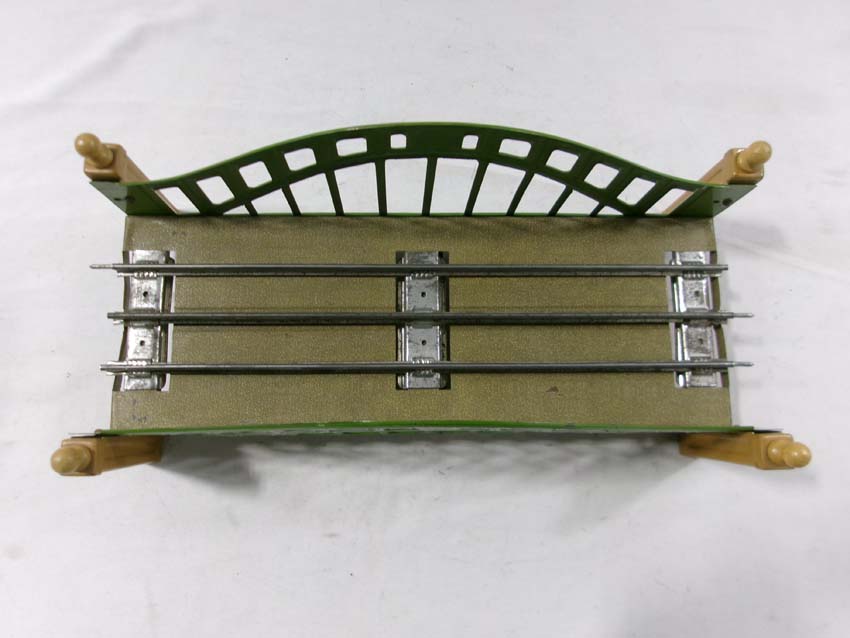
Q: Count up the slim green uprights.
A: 9